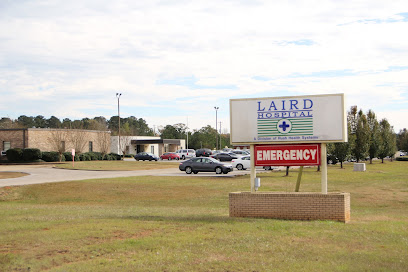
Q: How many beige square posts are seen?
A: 2